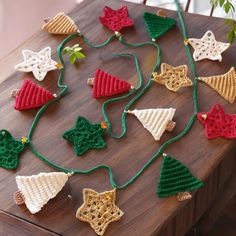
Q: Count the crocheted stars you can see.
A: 8